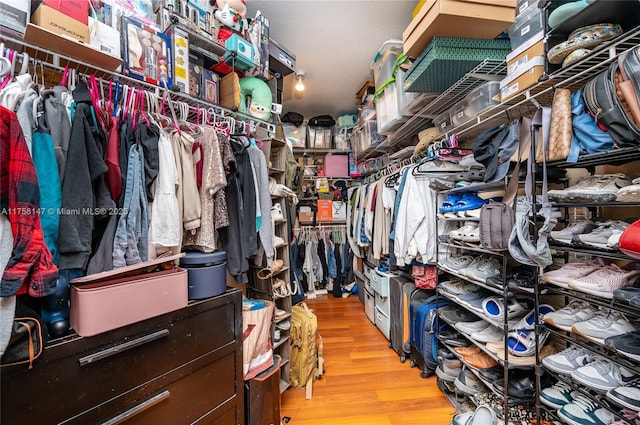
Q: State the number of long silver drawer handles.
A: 2